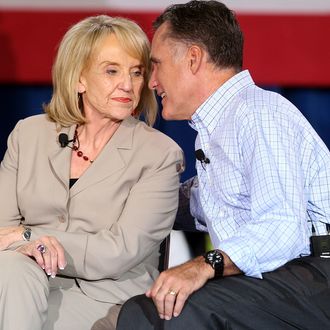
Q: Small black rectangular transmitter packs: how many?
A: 1